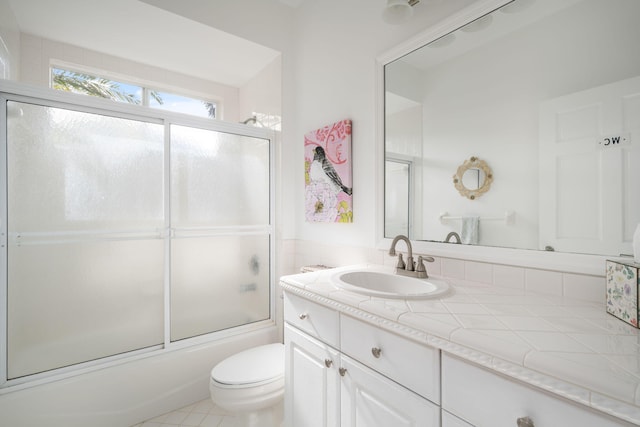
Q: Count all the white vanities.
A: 1